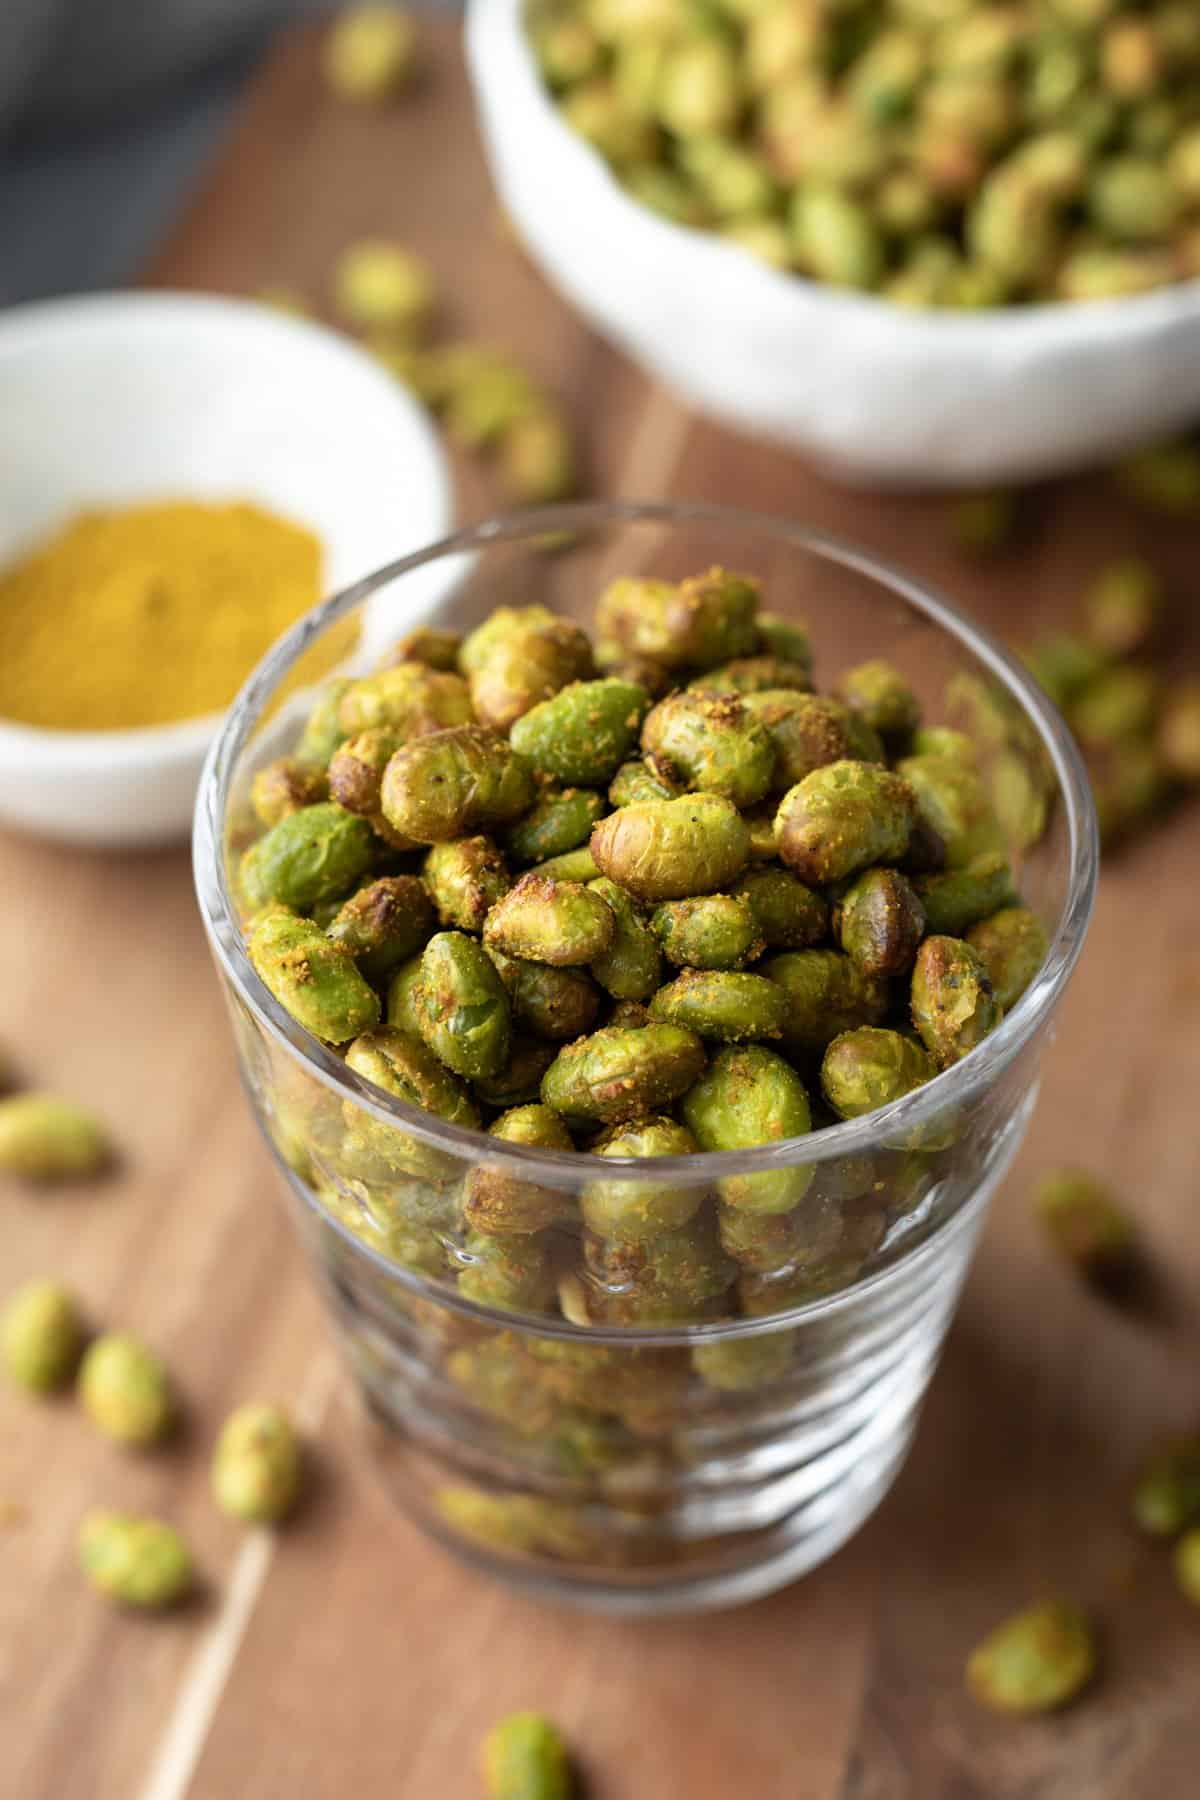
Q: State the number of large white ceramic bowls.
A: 1